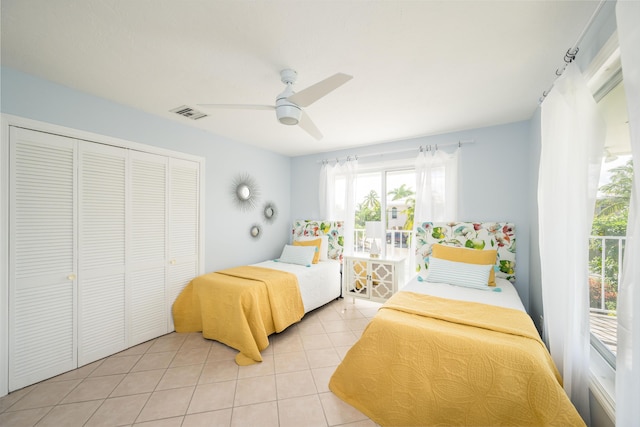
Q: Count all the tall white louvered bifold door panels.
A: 4